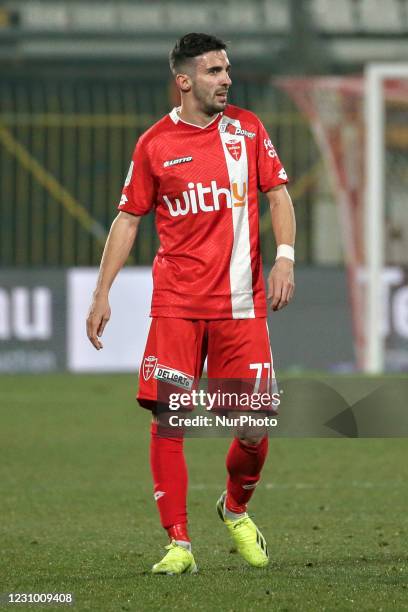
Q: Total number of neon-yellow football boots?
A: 2